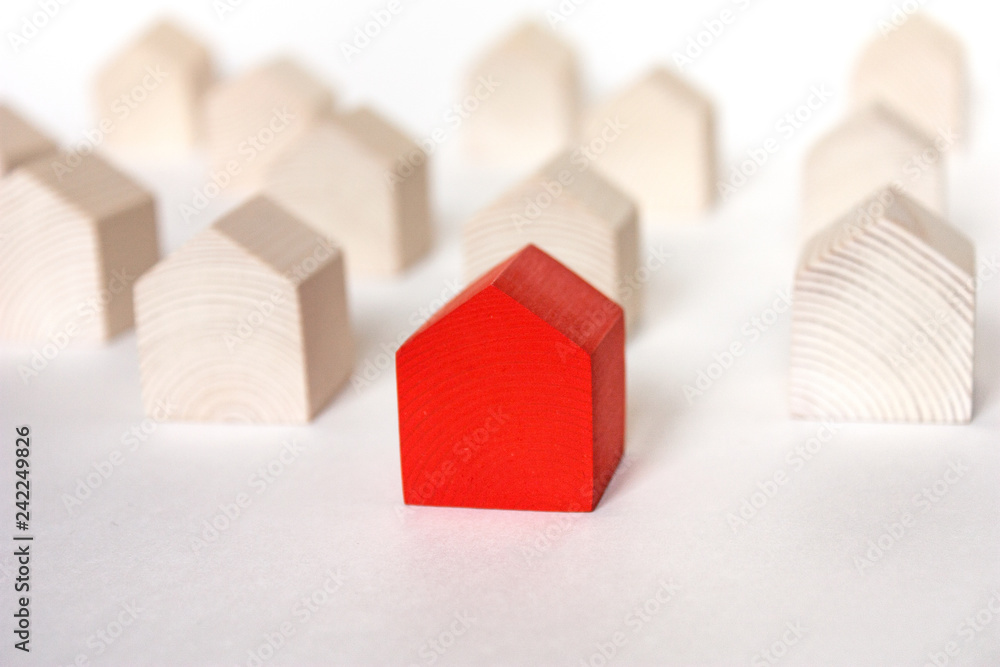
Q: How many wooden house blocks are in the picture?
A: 13